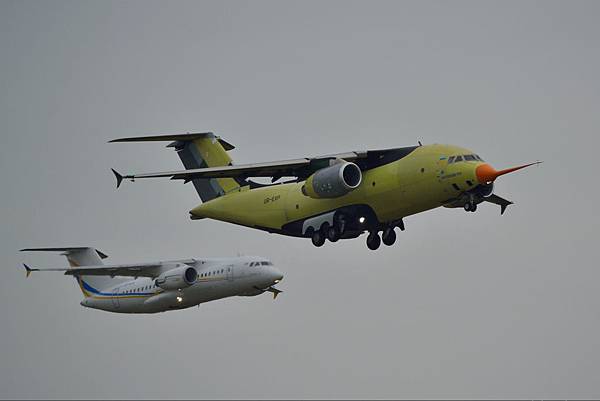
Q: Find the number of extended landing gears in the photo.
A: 3